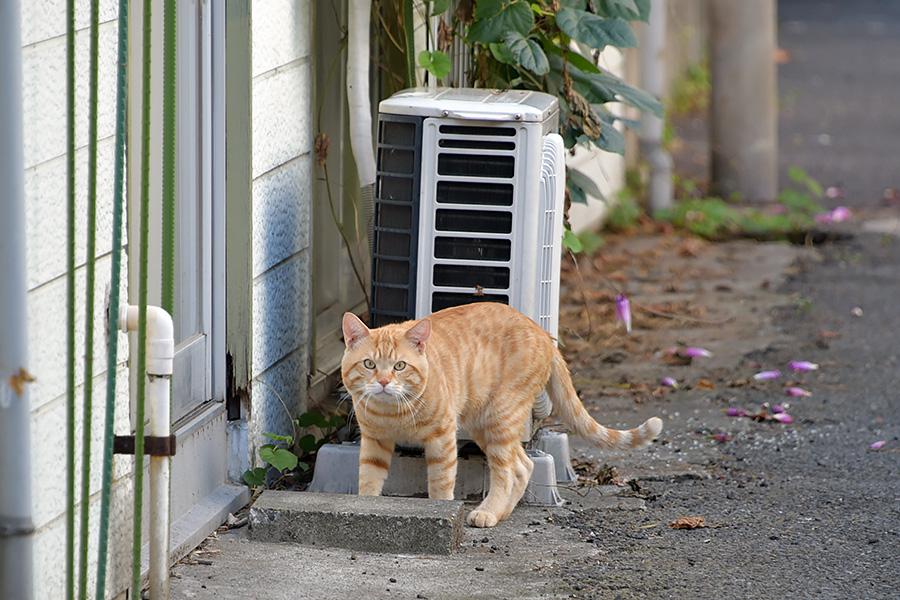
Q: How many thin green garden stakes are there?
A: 5